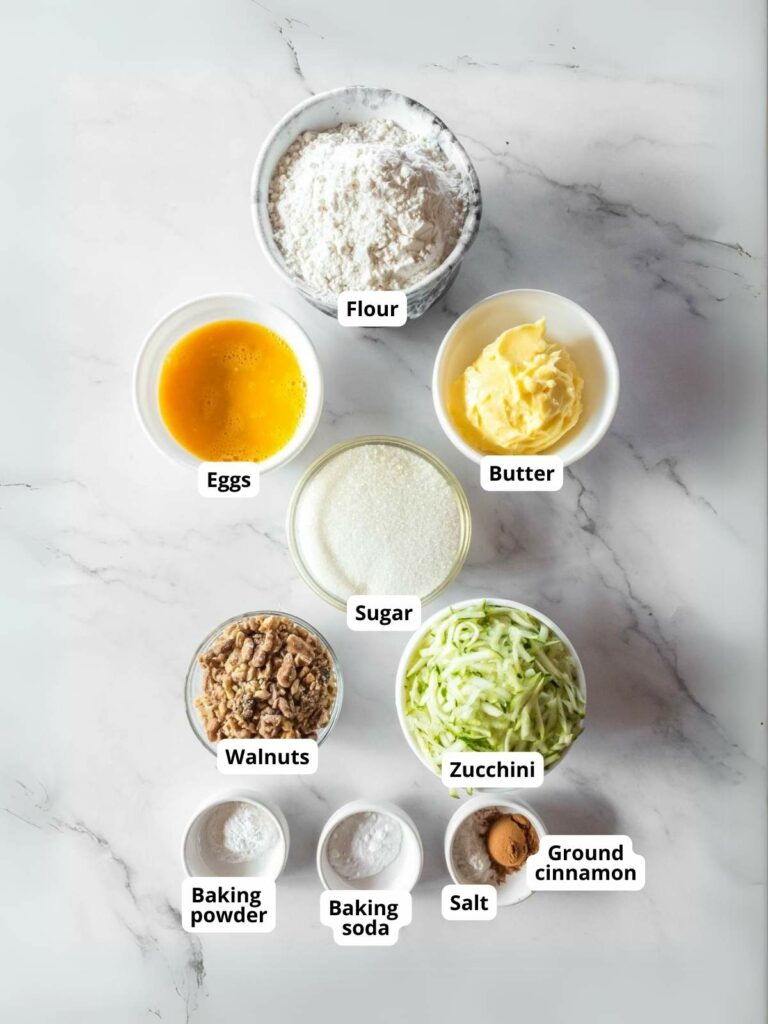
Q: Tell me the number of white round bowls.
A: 6